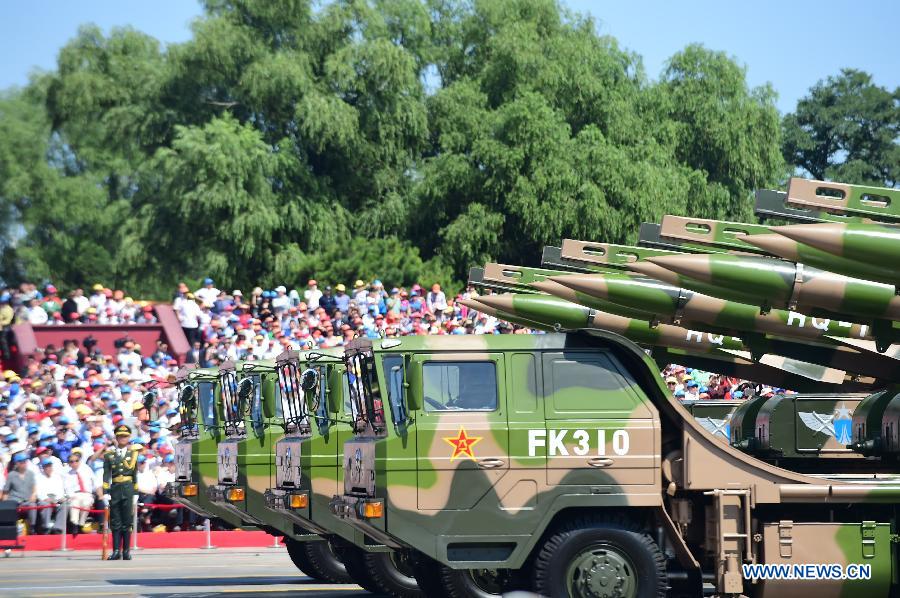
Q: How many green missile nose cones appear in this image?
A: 8